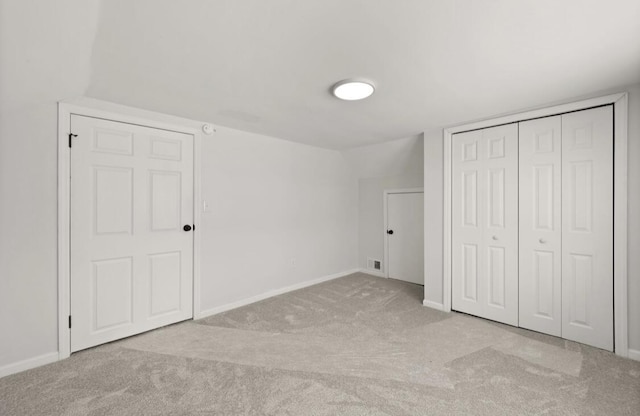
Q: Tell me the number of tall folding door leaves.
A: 4